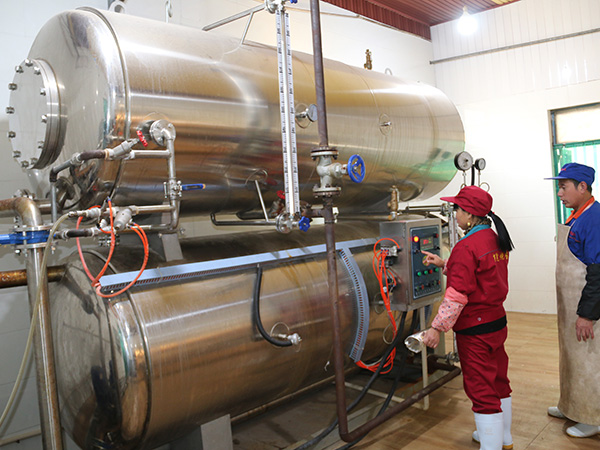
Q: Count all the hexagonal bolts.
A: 12